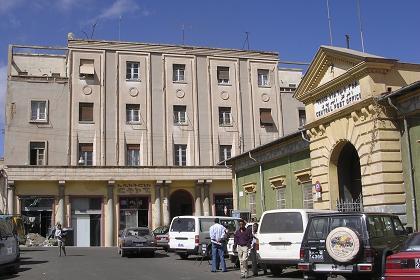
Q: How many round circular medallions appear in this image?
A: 5